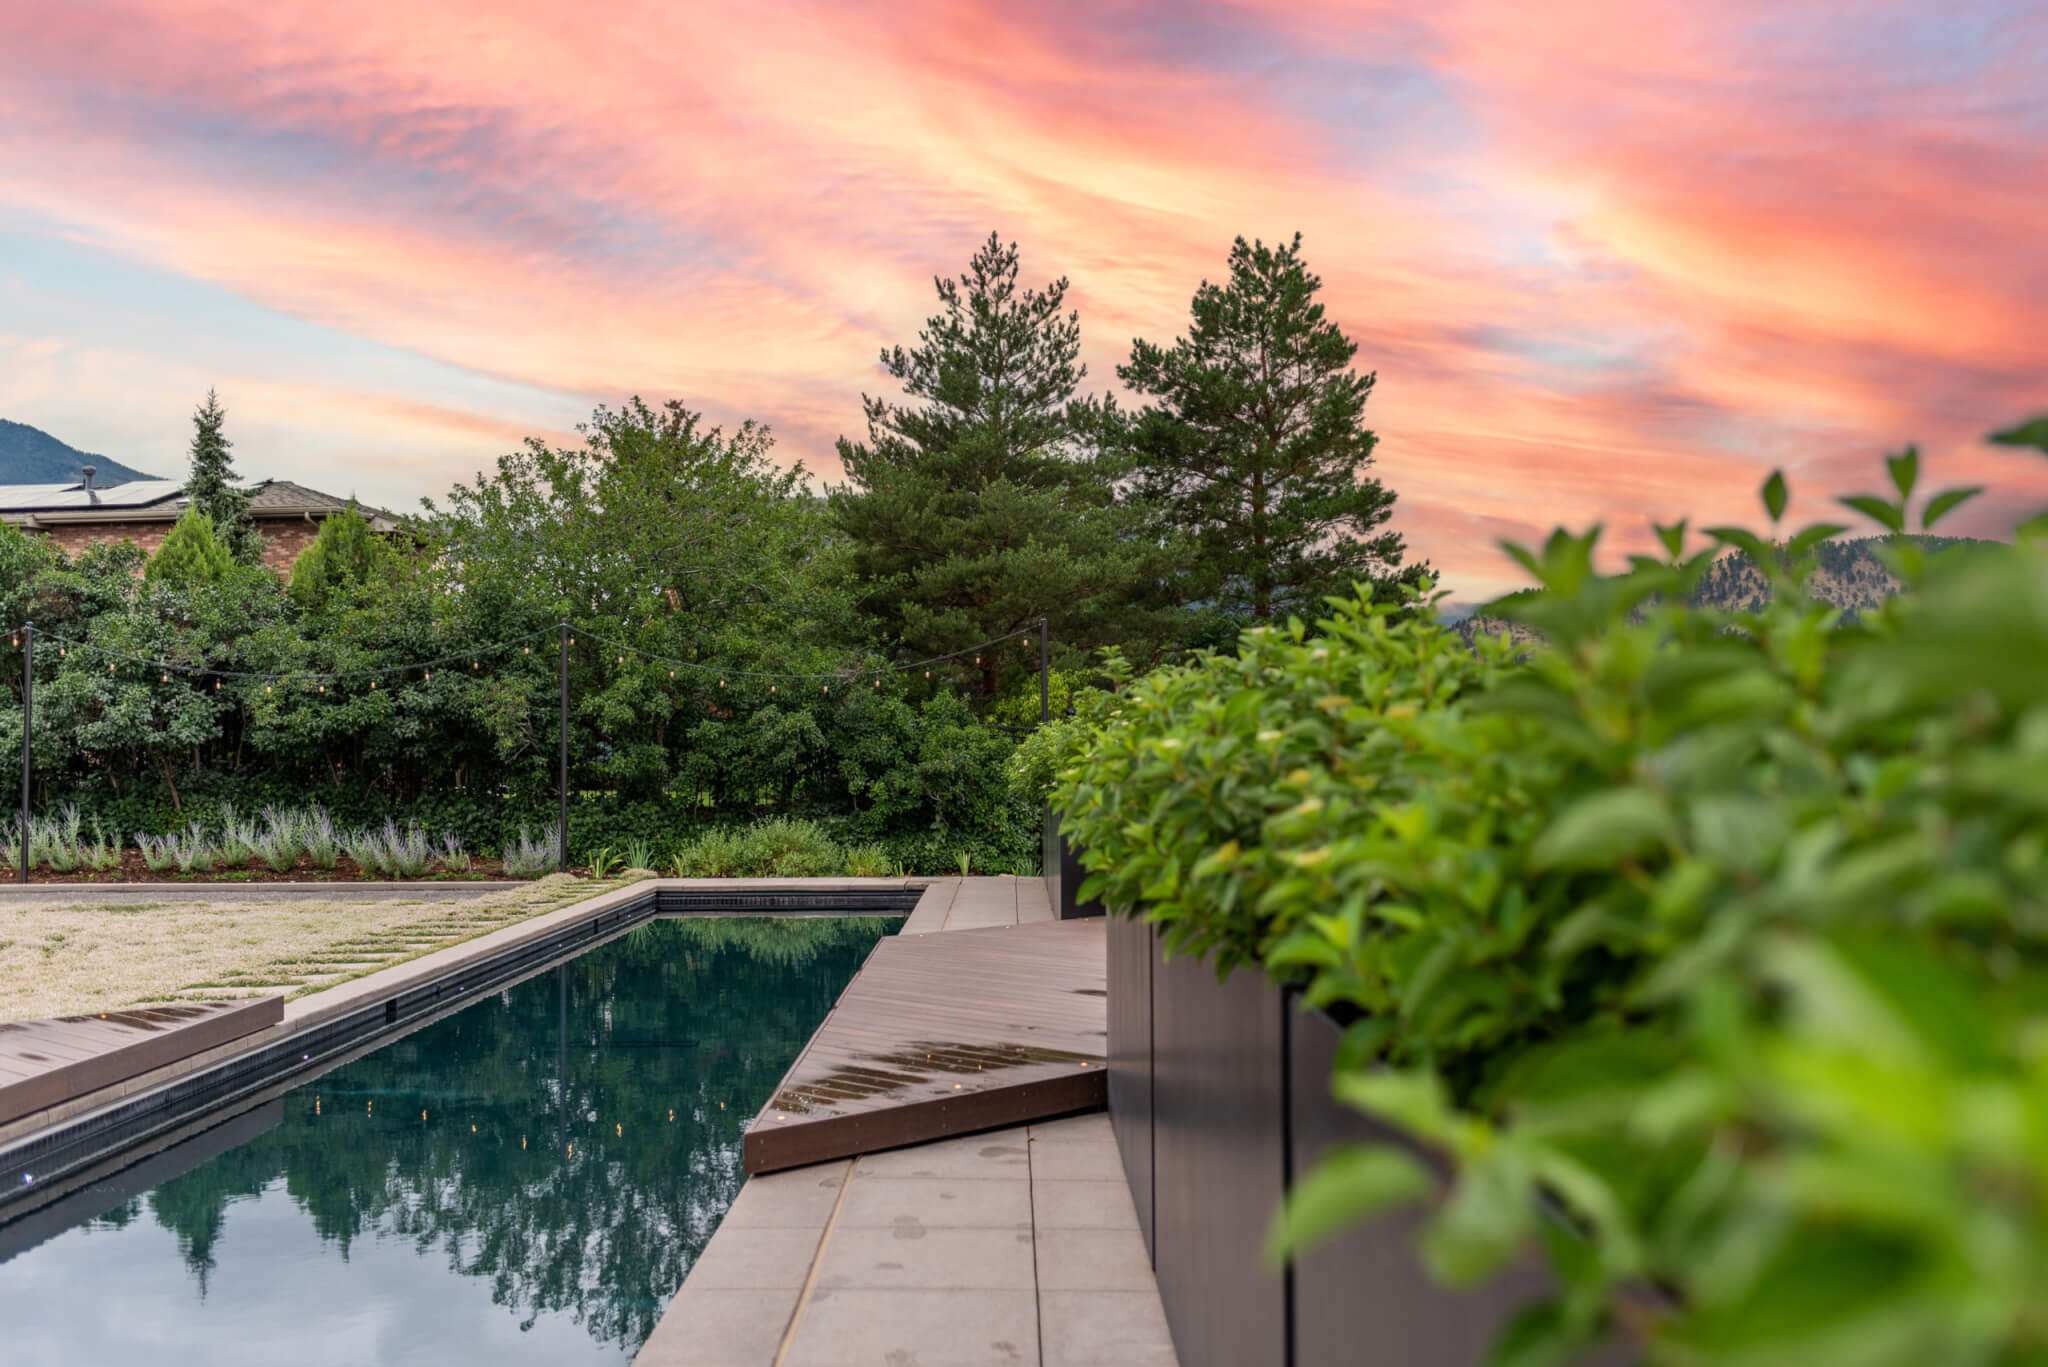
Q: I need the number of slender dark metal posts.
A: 3